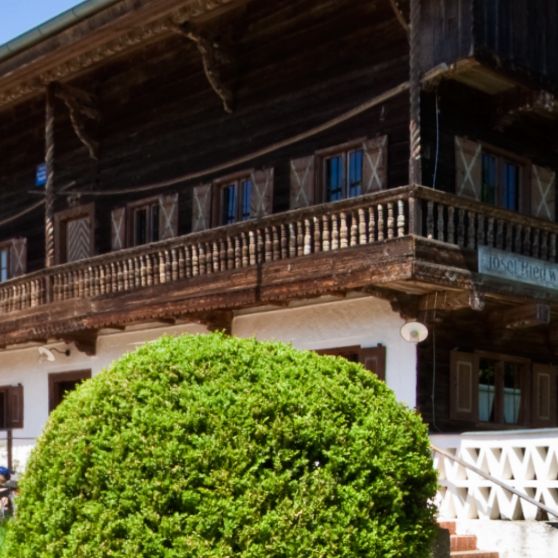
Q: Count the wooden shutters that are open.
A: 13